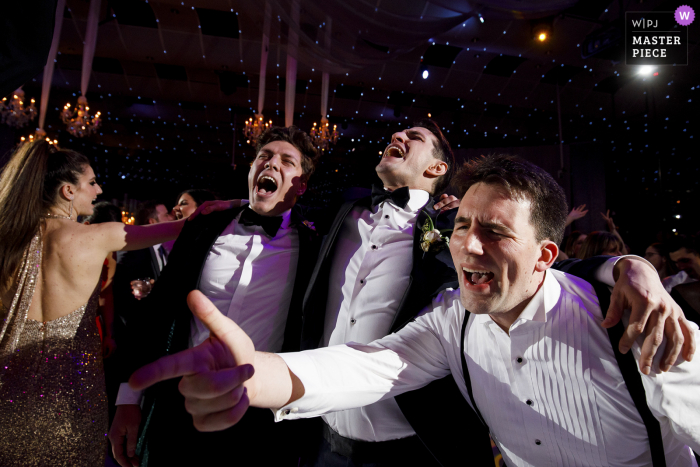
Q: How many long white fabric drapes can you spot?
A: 5